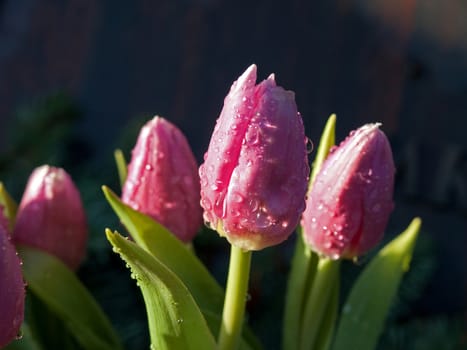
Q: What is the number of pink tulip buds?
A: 5